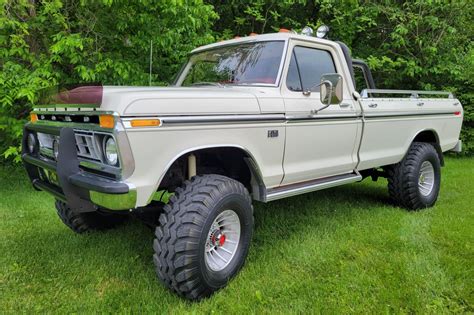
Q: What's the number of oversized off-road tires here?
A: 3